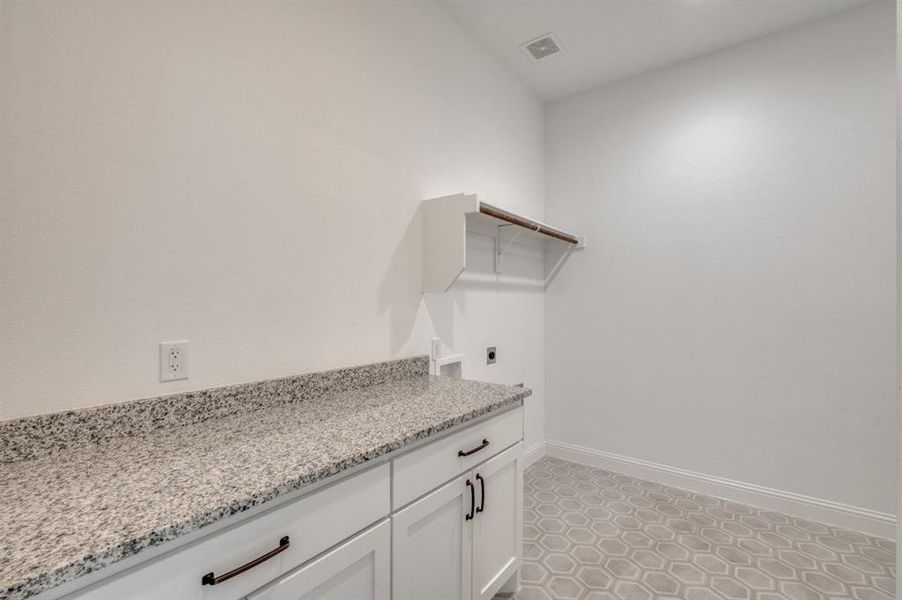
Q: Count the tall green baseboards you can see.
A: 0